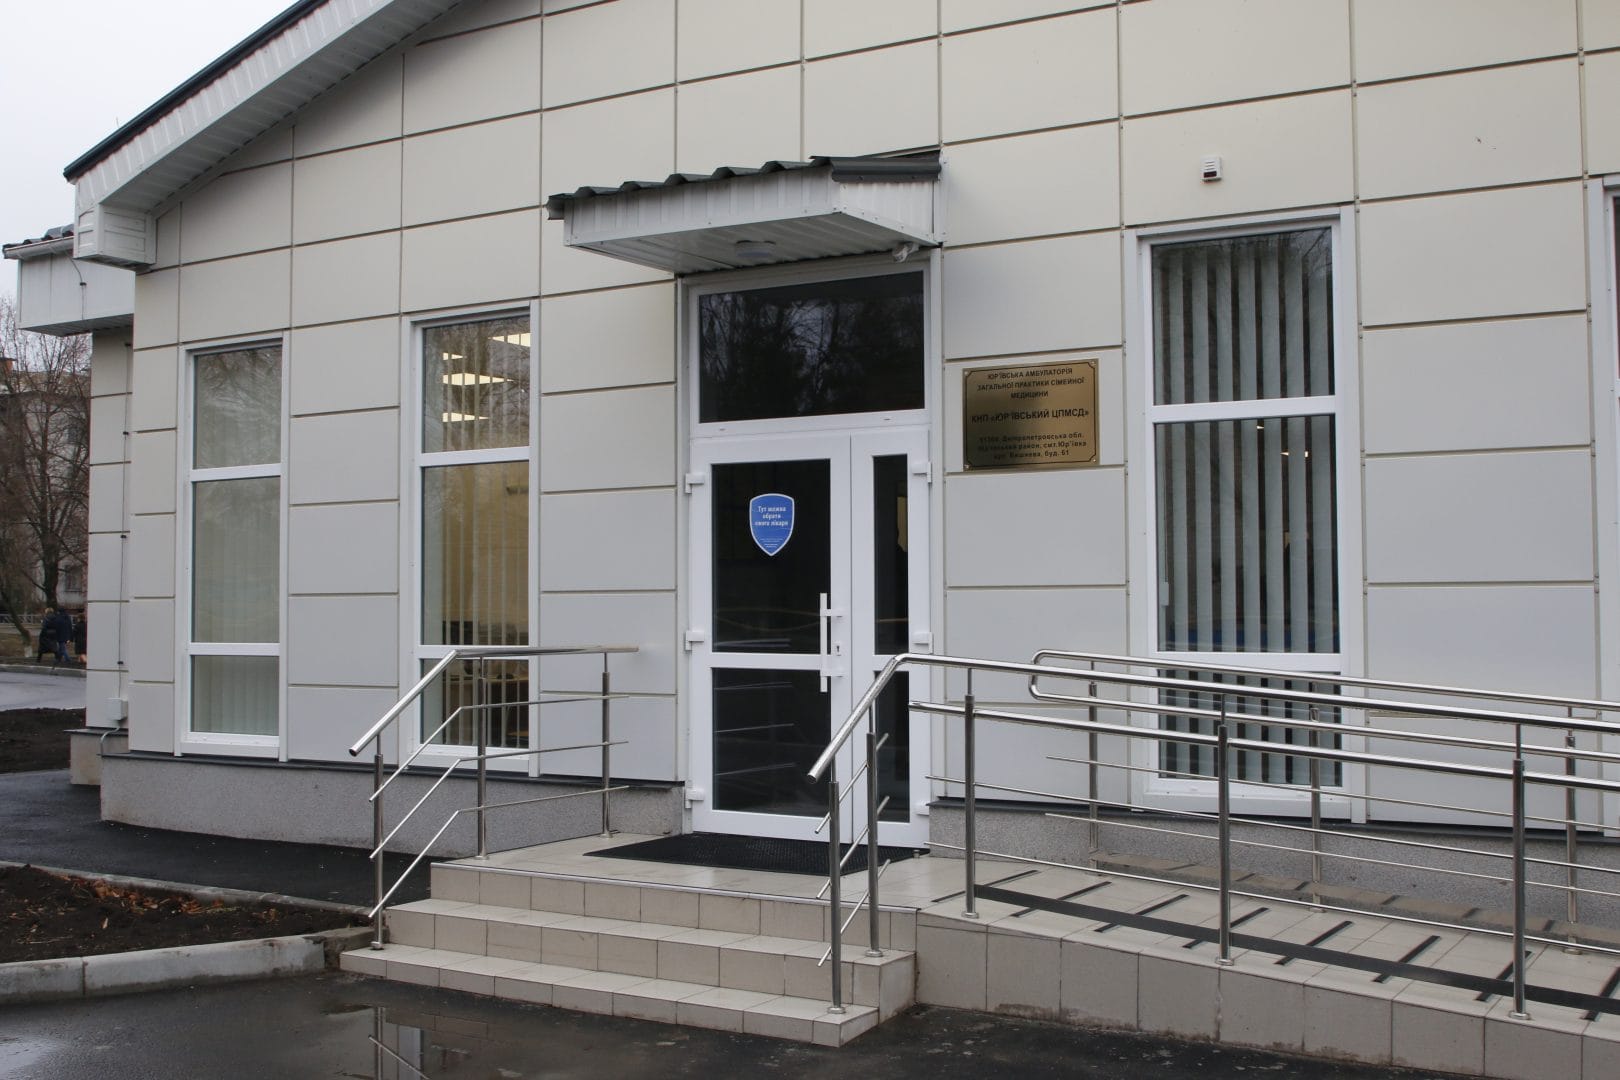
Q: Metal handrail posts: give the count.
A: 11